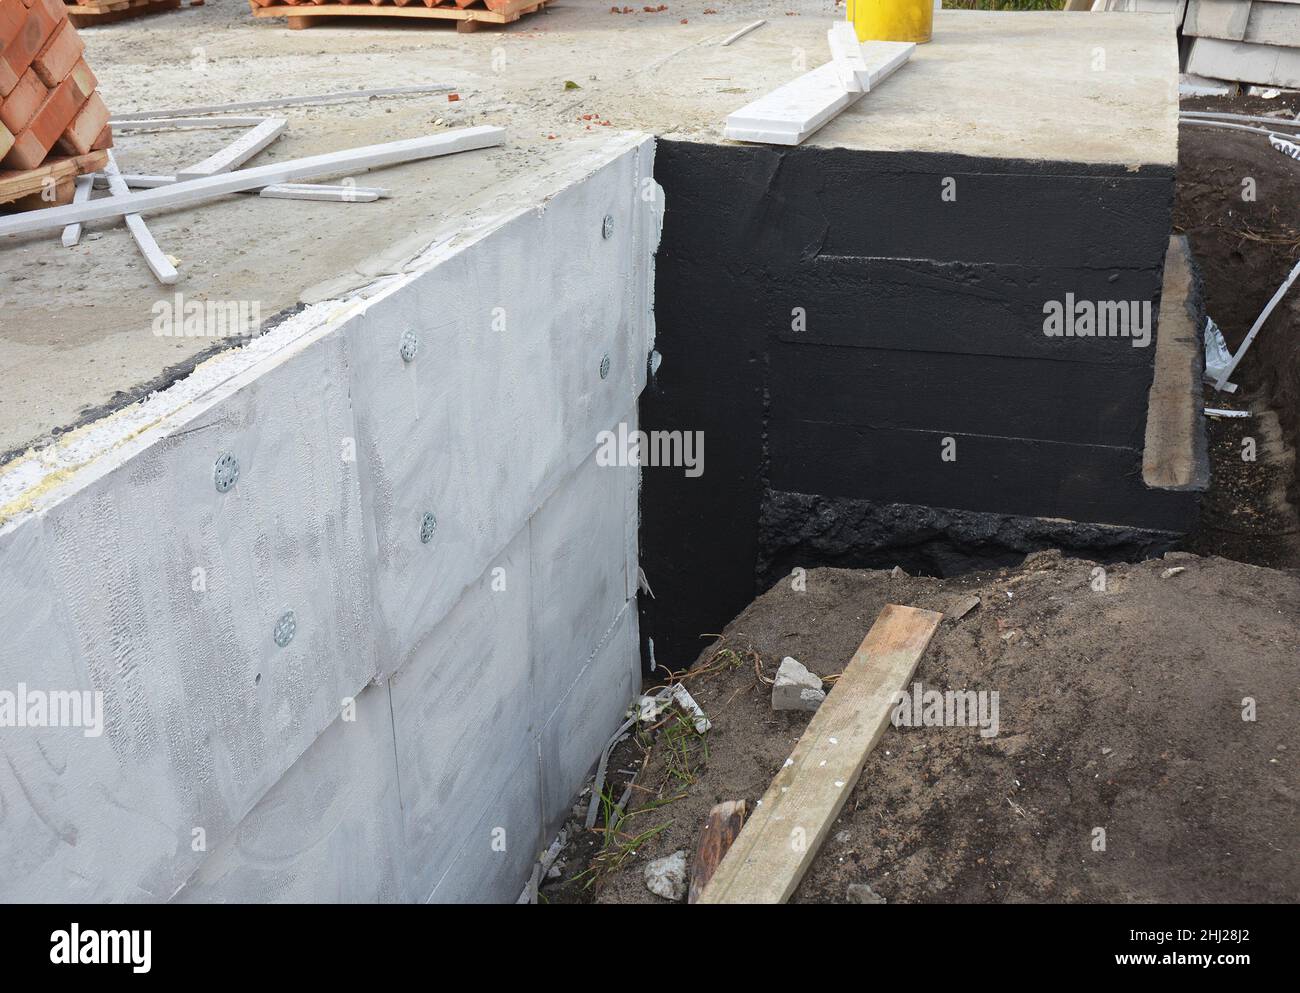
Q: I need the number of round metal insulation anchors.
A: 6